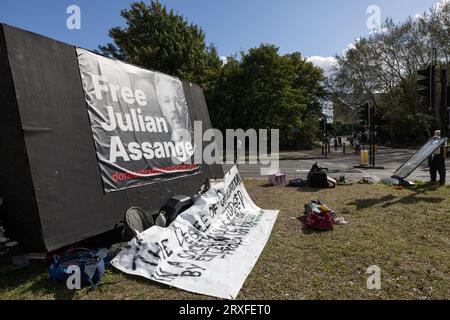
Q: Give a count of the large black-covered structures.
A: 1